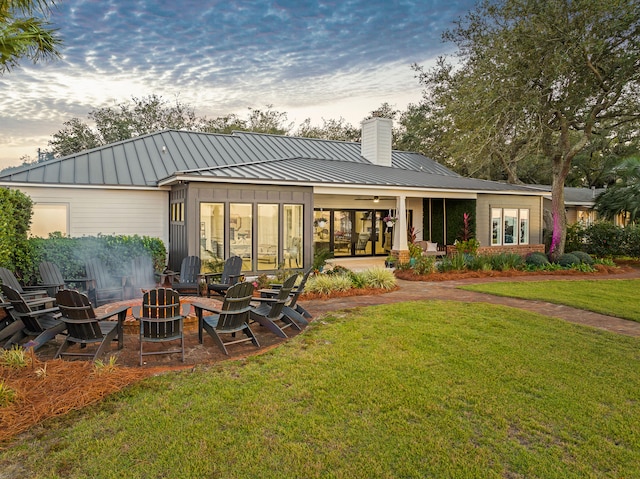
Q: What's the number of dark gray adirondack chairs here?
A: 13